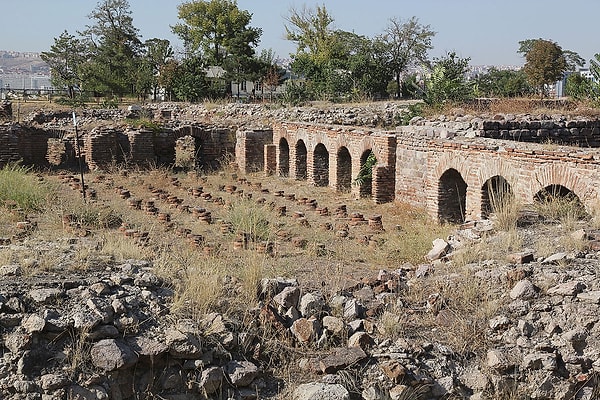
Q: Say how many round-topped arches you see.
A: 8